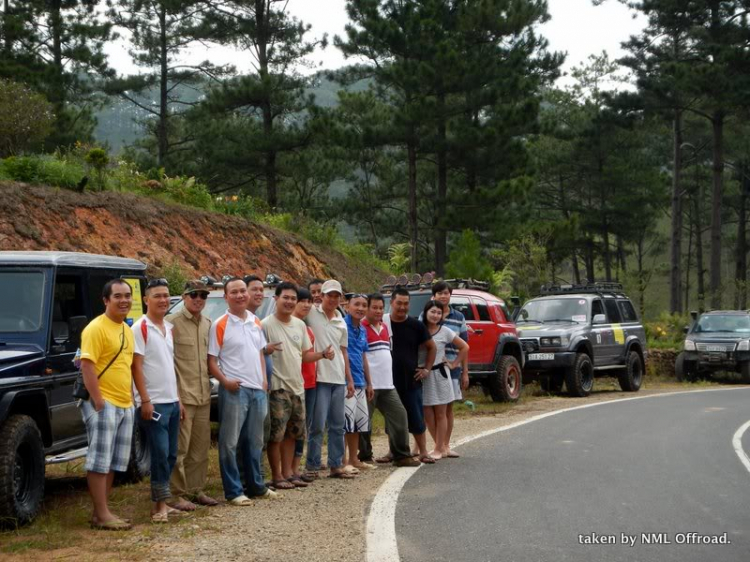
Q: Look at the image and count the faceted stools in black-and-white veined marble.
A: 0